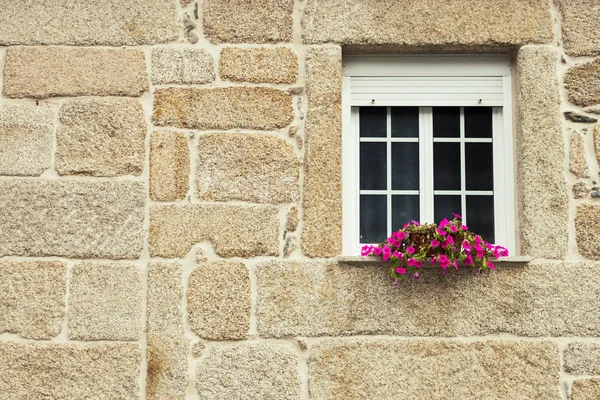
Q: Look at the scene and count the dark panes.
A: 12